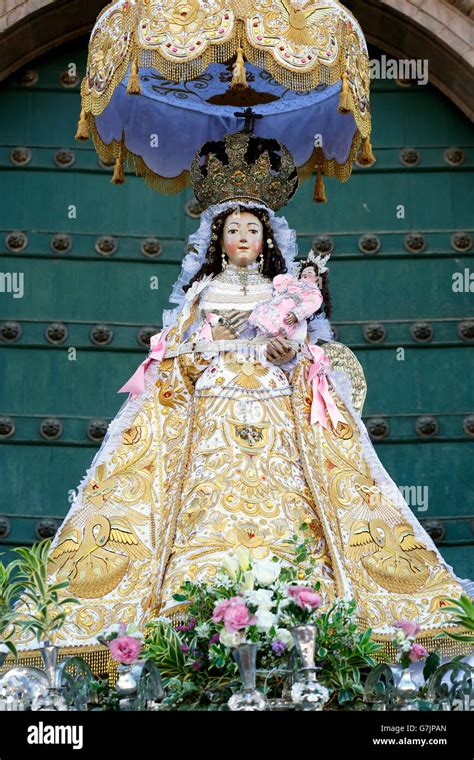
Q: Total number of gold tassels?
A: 7